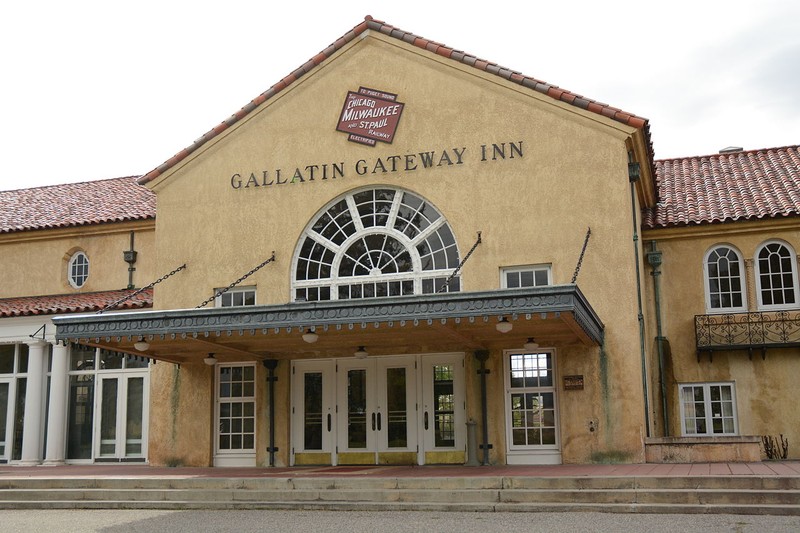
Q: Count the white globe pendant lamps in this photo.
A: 6